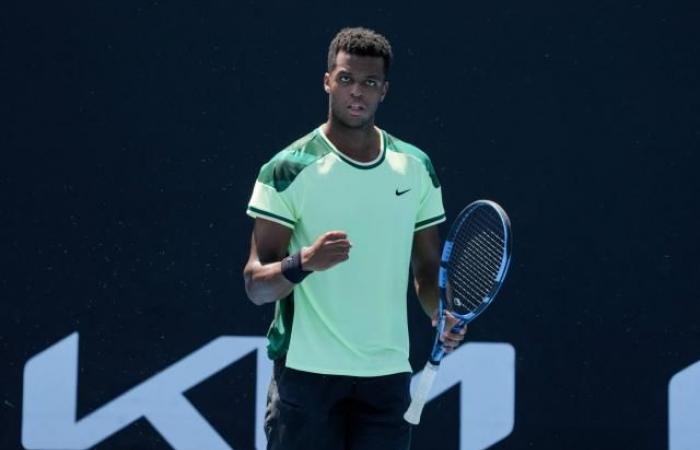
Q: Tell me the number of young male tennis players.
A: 1